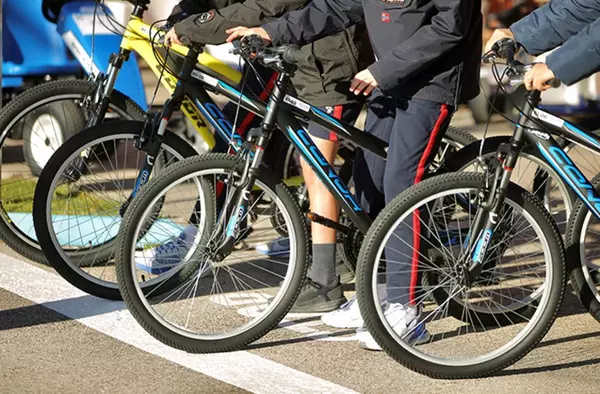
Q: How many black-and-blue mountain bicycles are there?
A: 3